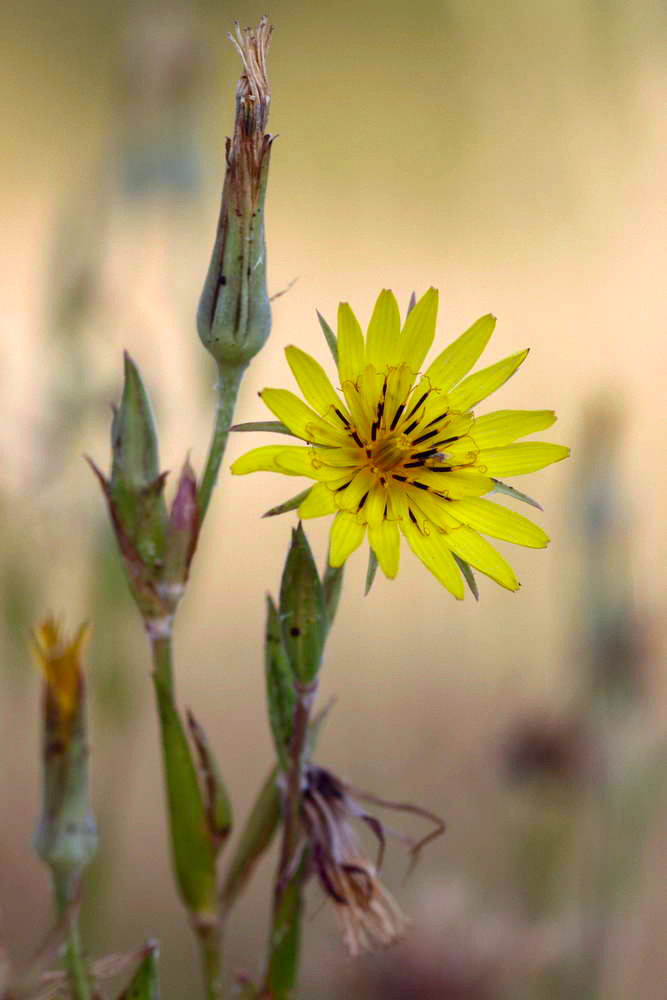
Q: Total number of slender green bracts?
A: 7